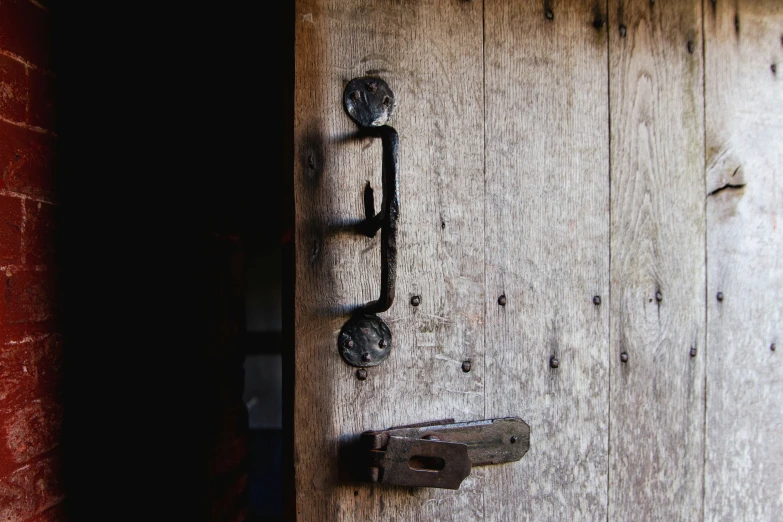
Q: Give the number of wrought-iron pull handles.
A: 1